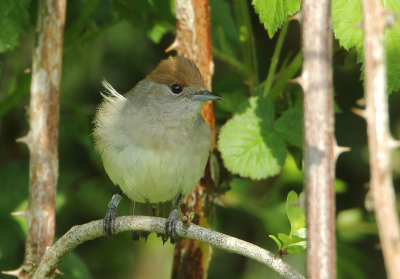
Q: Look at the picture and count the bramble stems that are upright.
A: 4